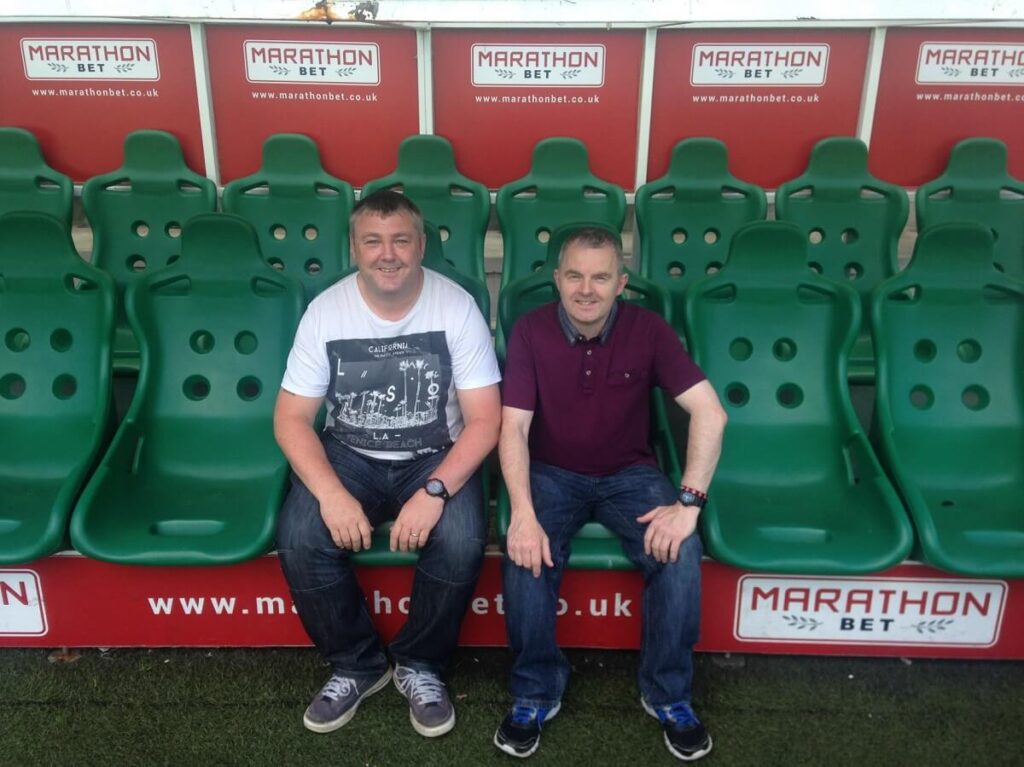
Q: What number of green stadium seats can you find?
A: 14